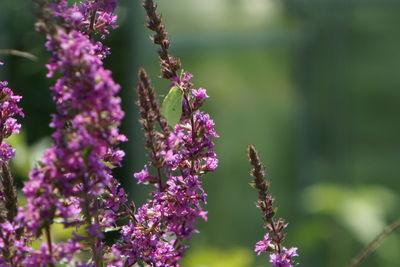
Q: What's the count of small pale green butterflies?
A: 1